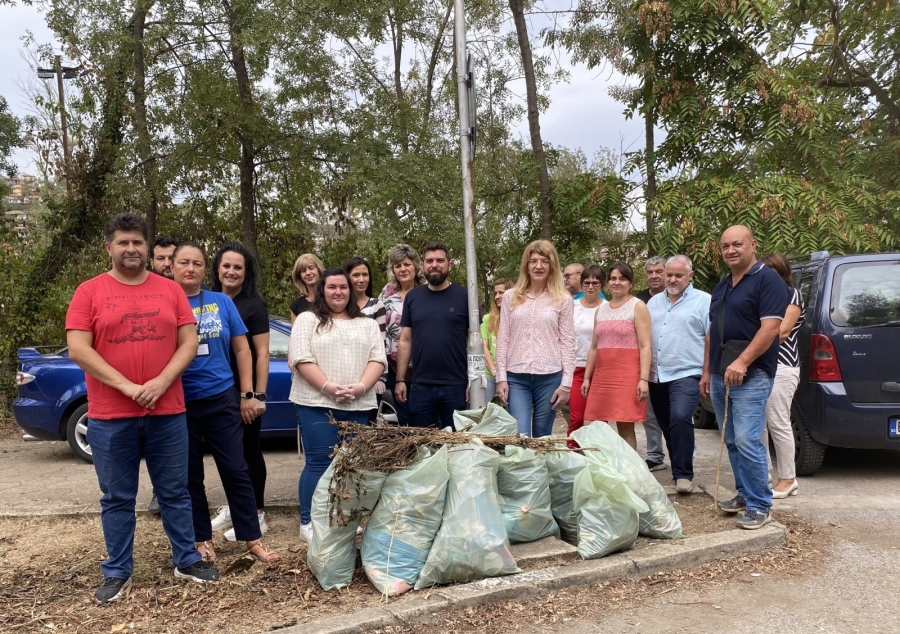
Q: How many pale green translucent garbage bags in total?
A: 8